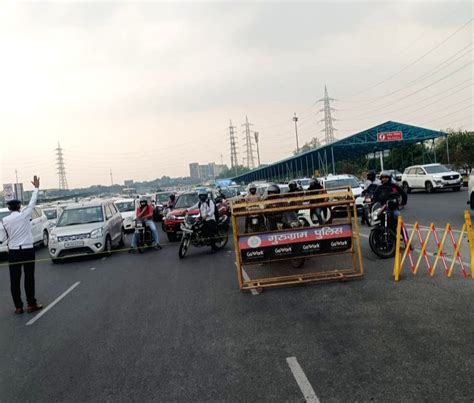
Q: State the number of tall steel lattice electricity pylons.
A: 4